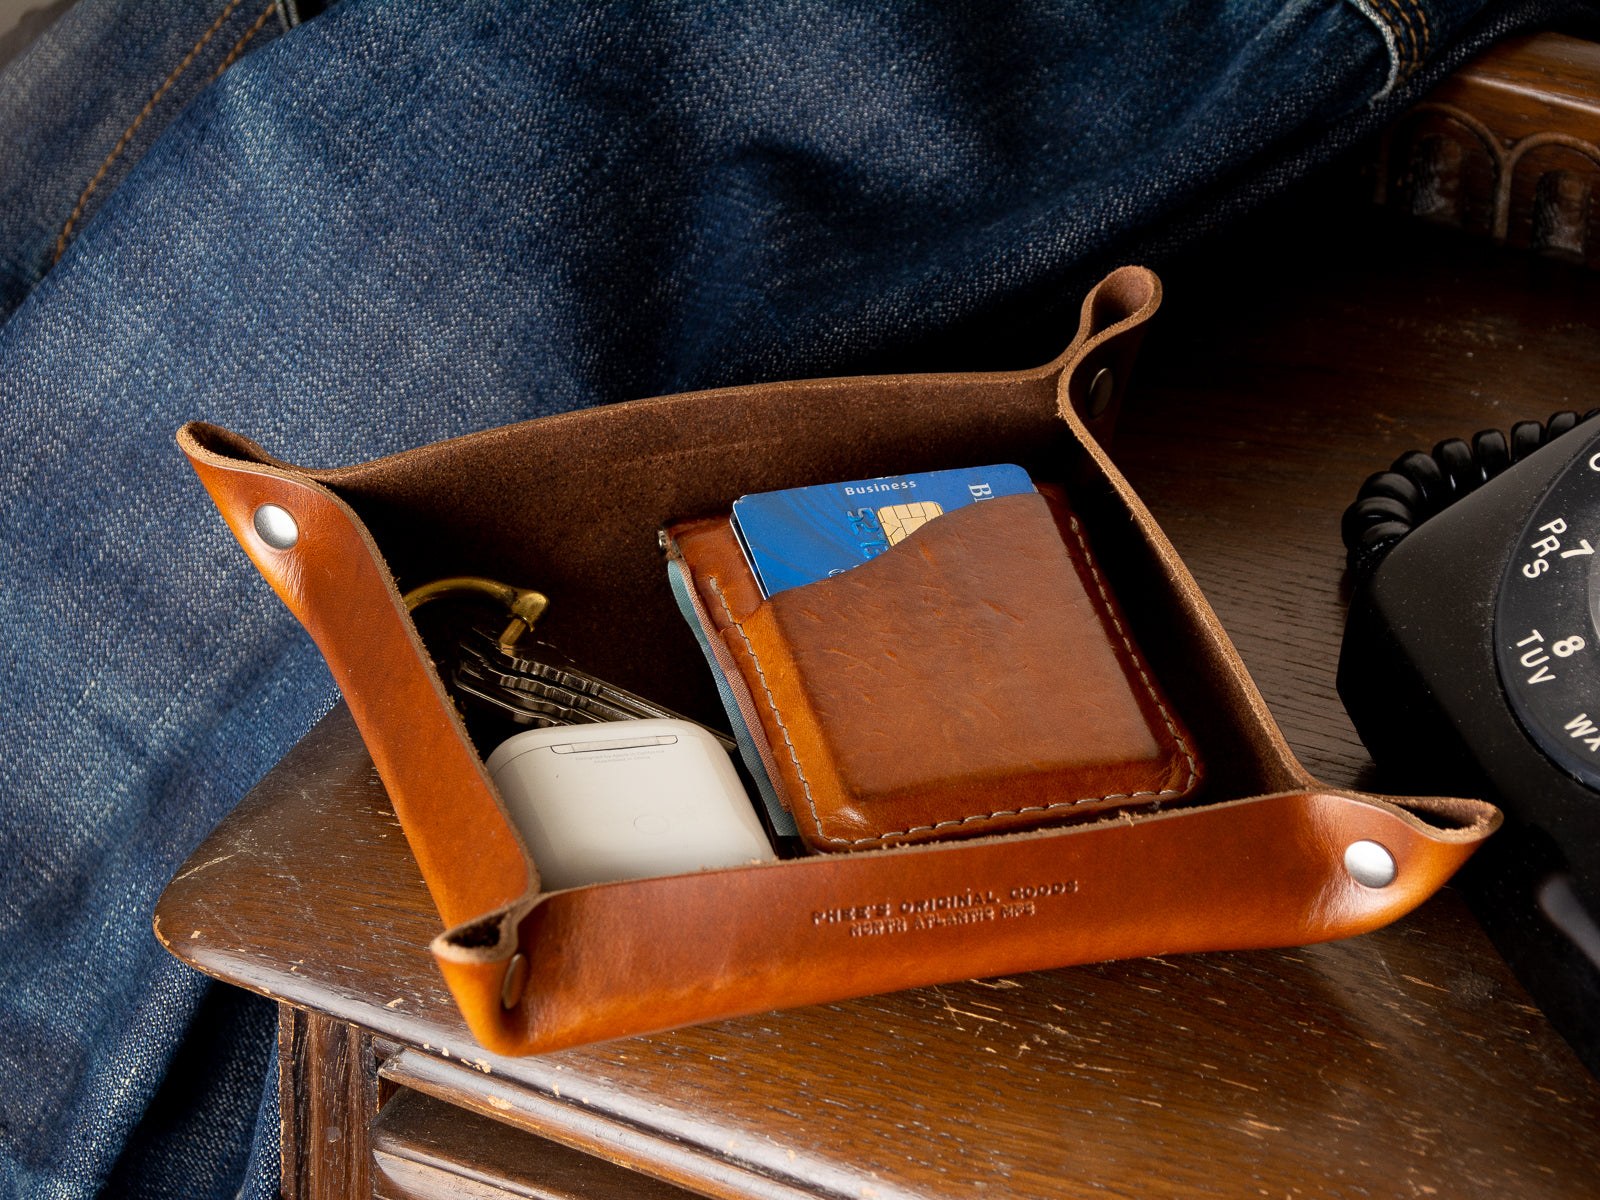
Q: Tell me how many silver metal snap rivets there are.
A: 4